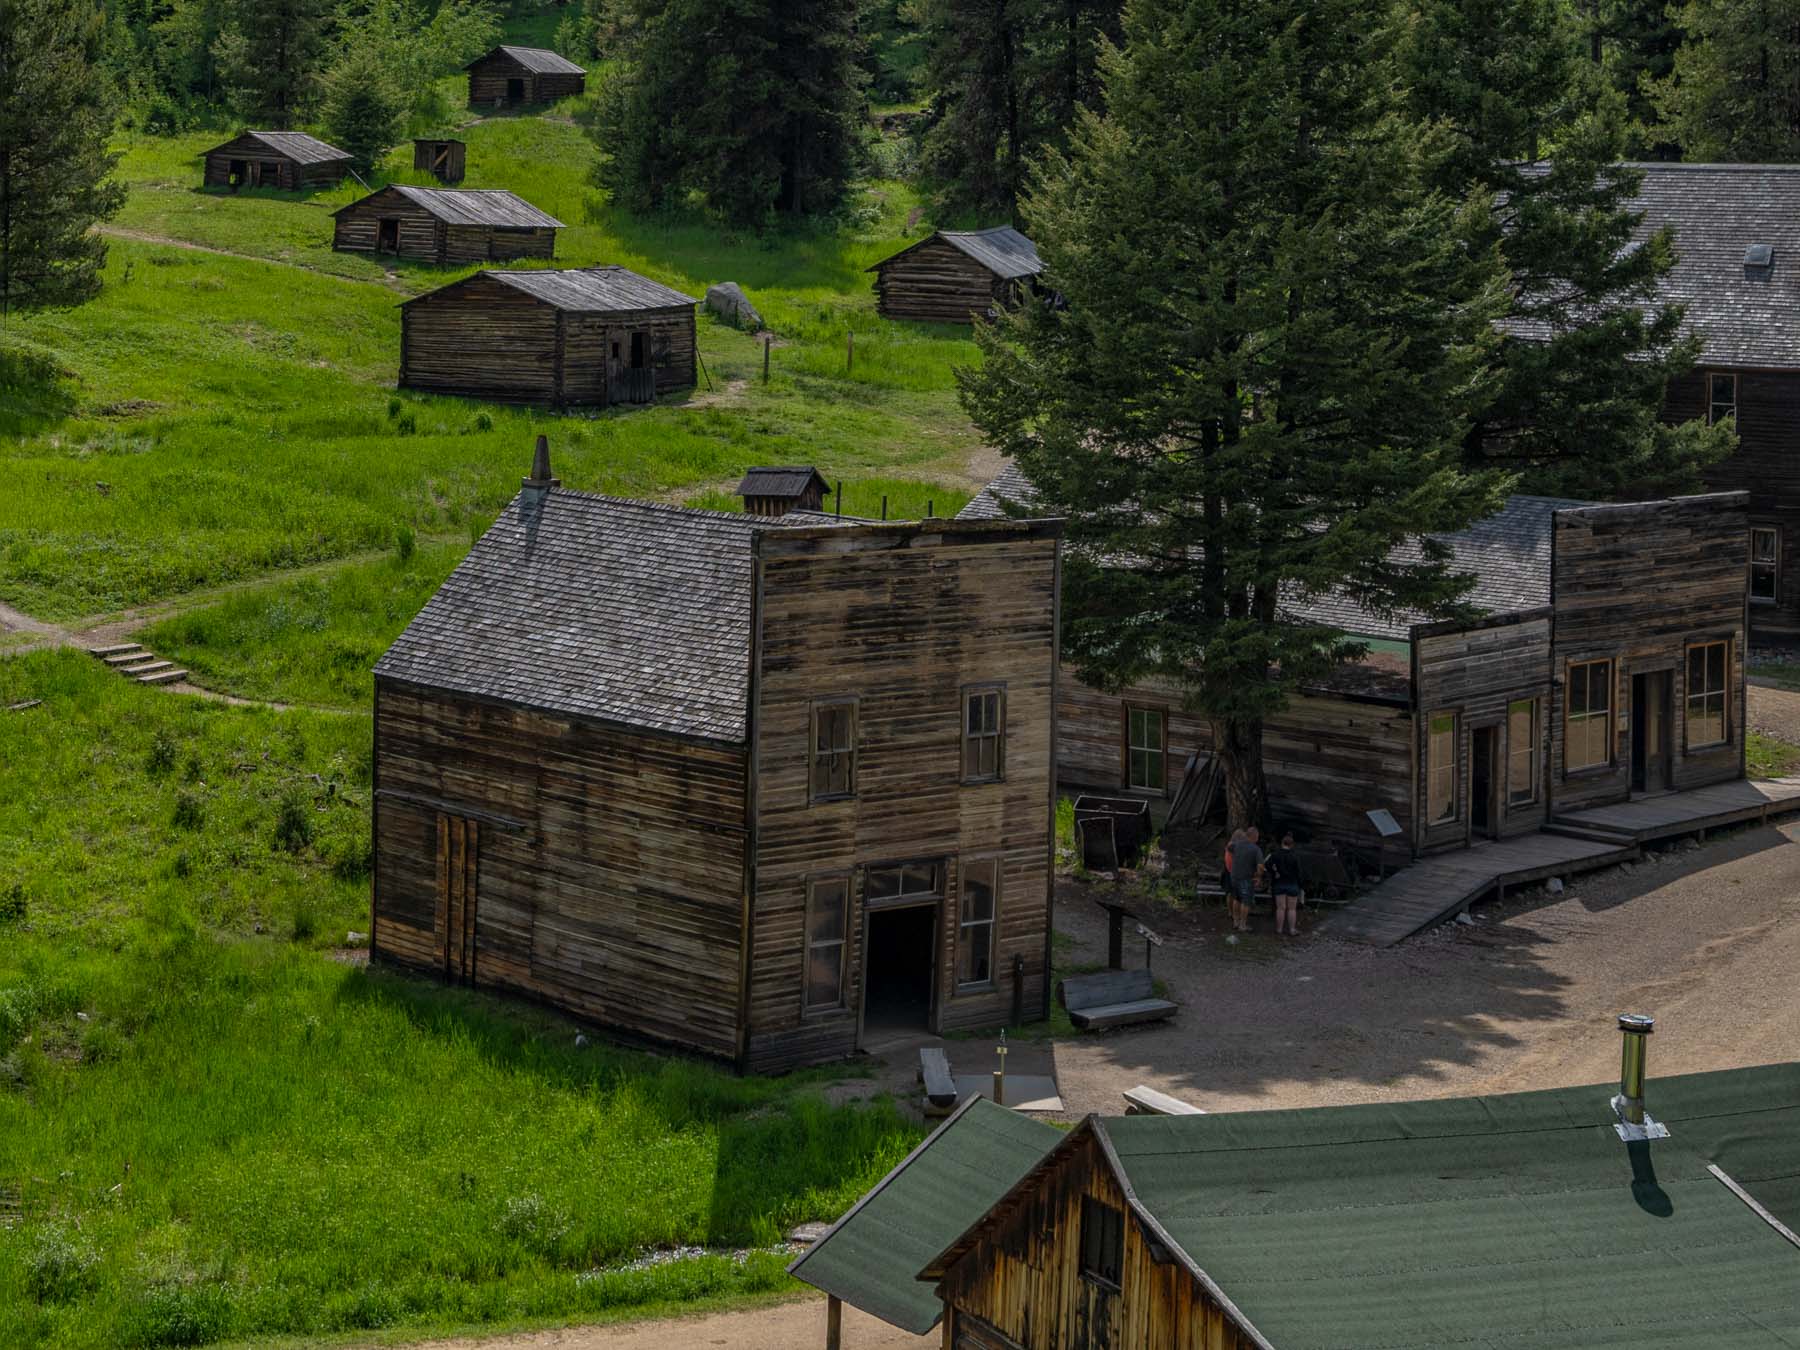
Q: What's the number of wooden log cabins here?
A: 5